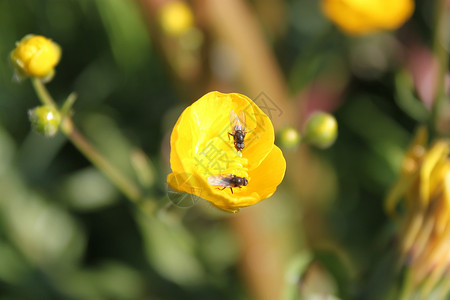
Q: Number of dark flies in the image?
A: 2